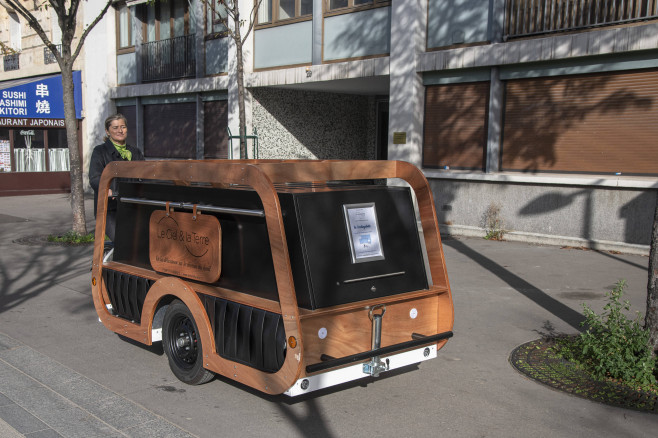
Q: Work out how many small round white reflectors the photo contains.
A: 2